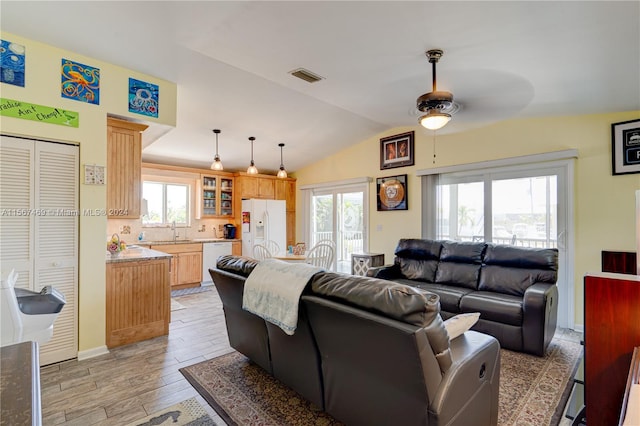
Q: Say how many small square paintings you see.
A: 3